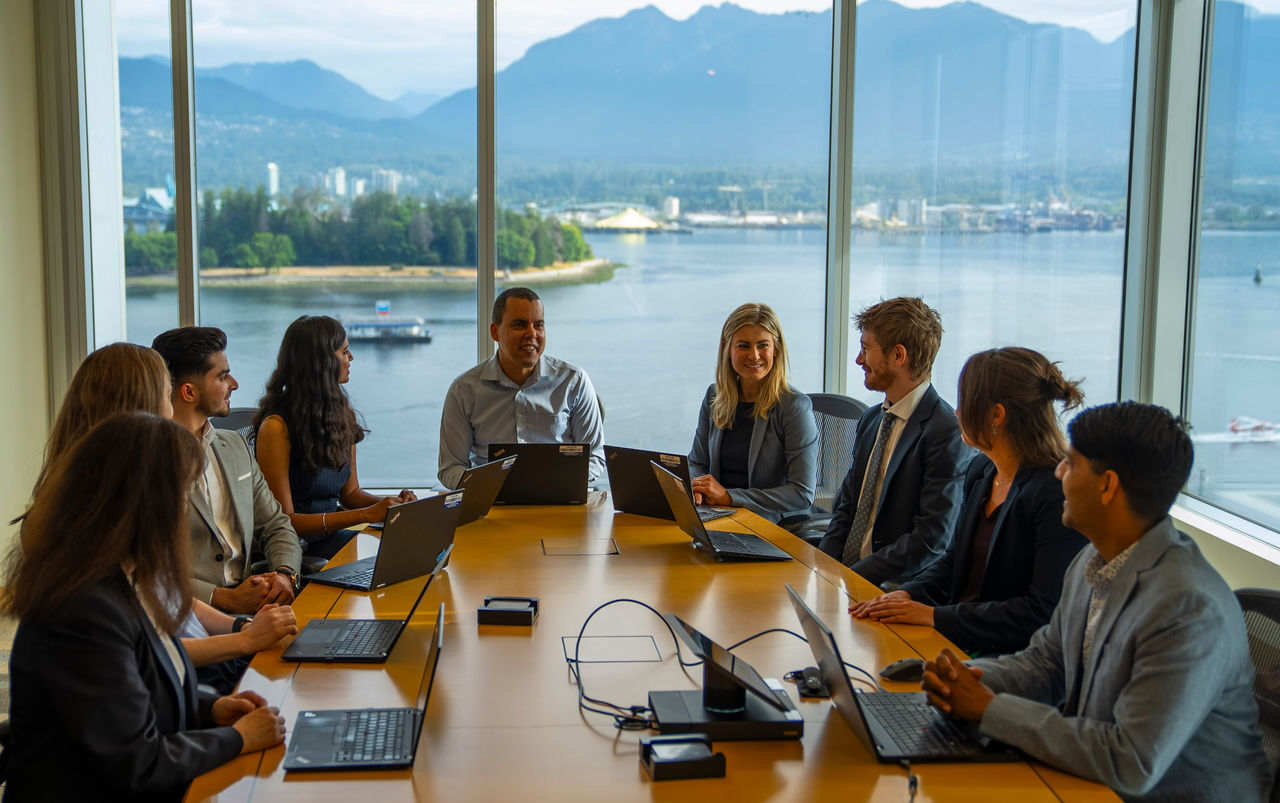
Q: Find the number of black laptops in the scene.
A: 8